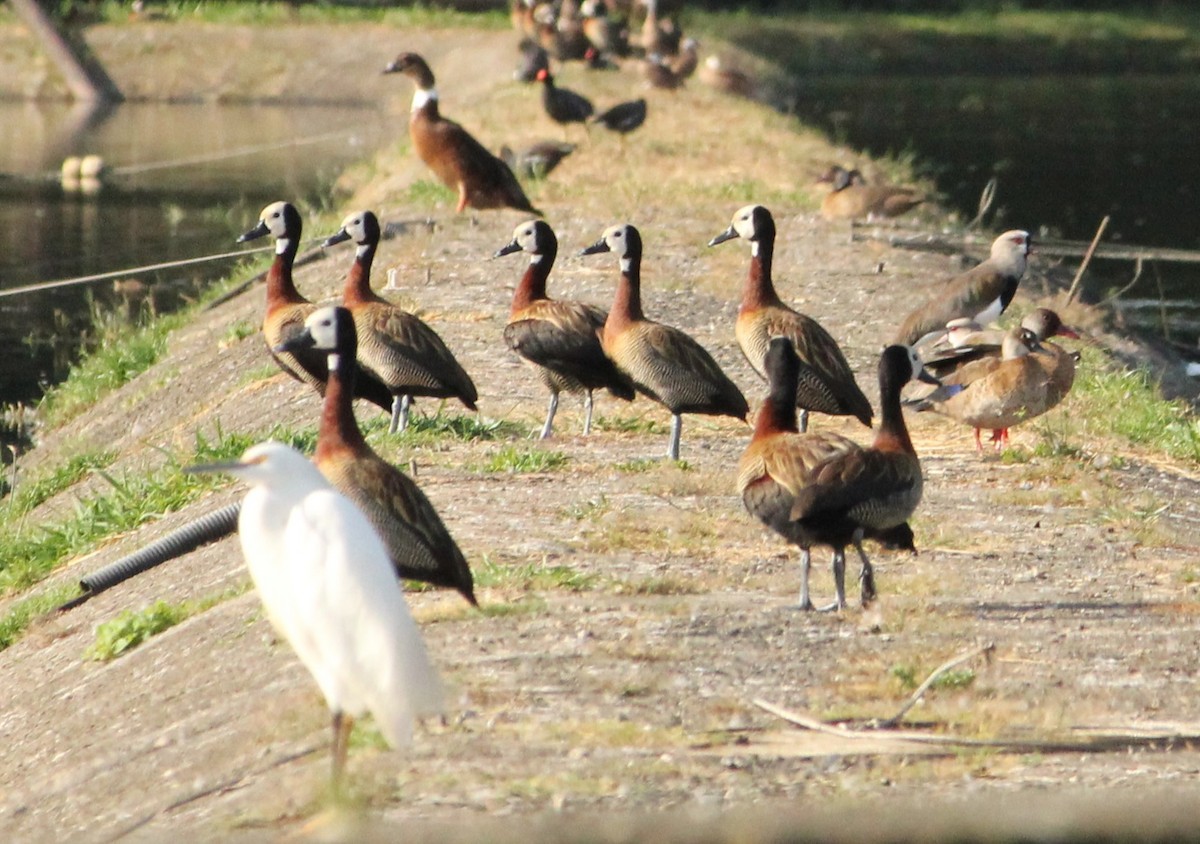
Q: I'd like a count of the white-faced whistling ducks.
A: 8